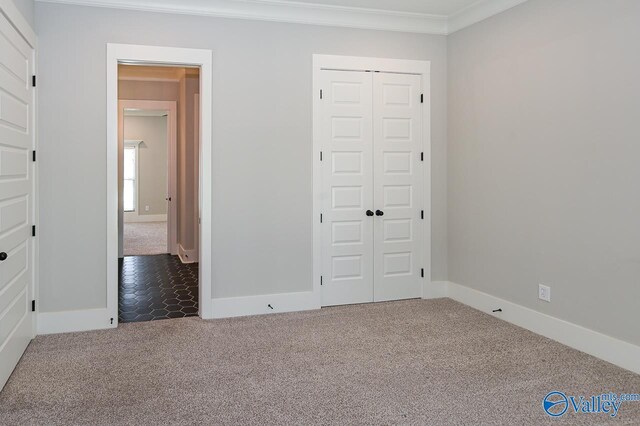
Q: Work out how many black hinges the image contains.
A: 12